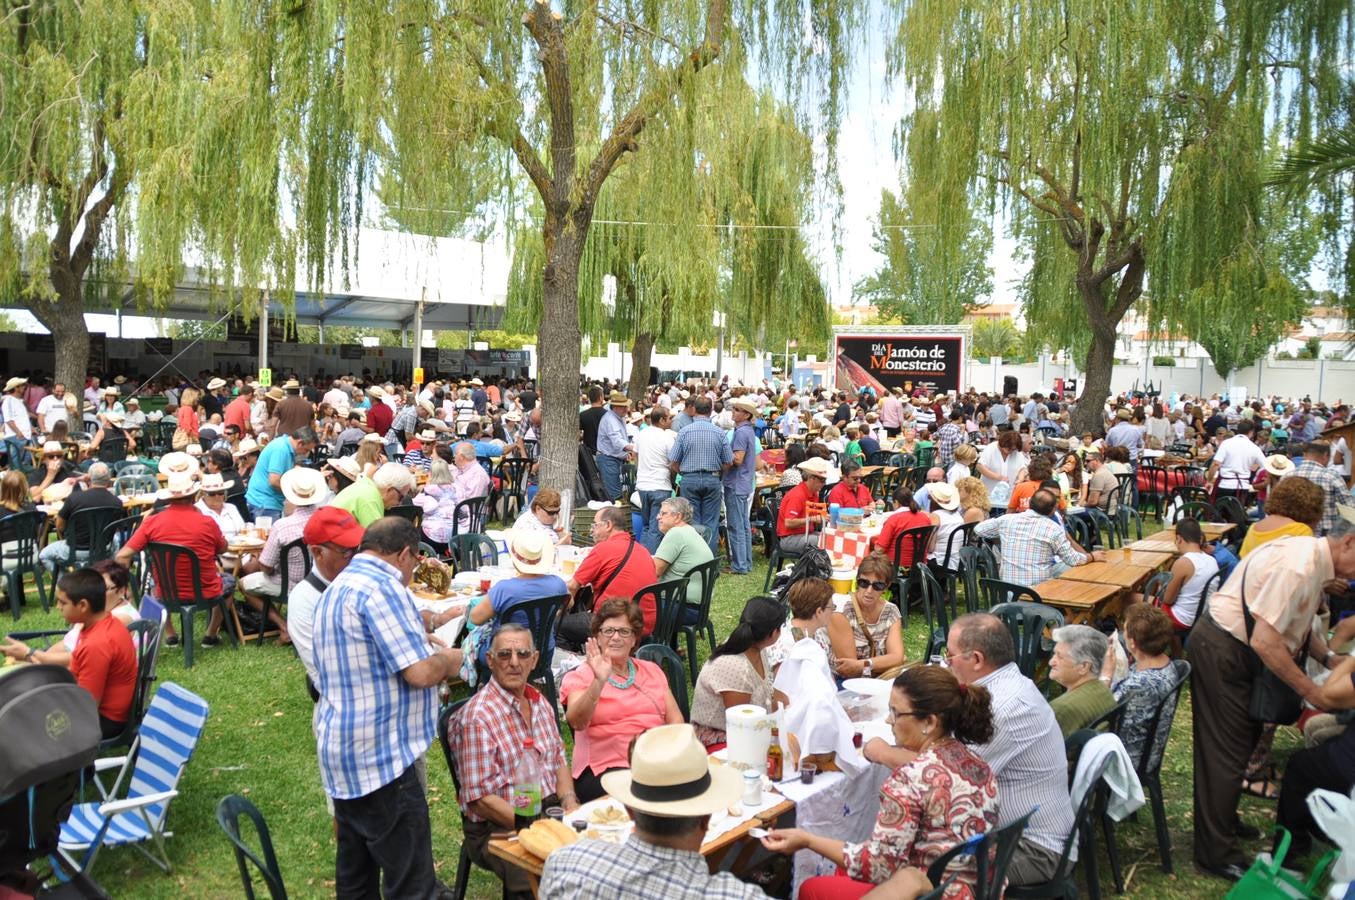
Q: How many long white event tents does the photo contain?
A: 1